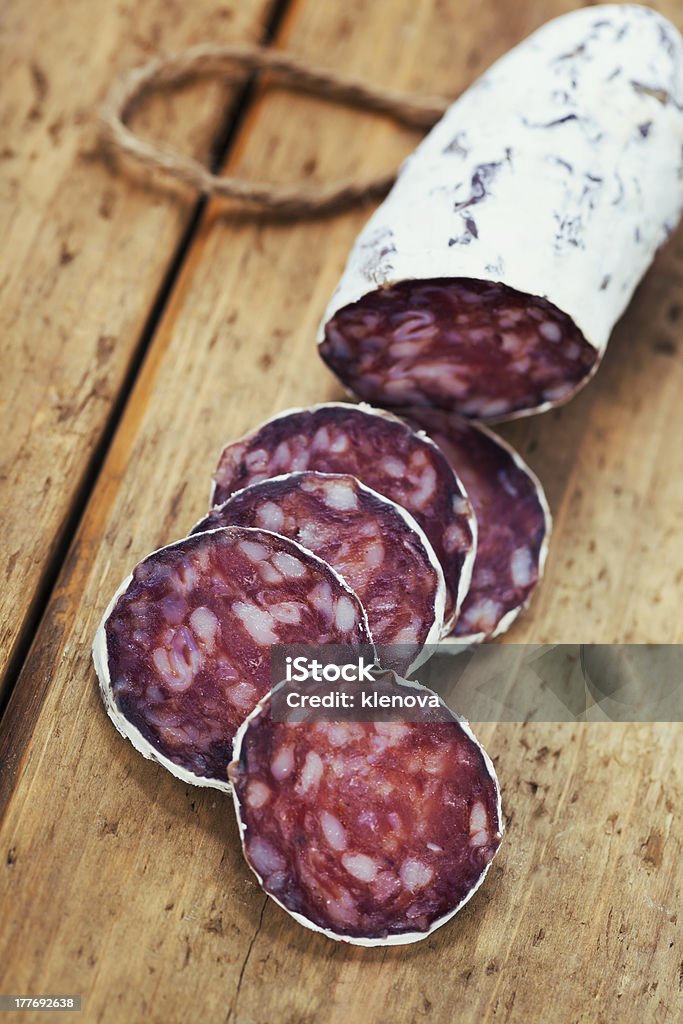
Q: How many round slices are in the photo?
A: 5